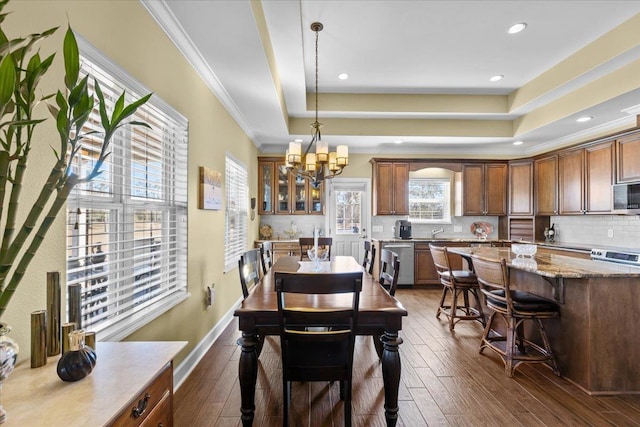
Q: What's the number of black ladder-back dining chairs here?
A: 6